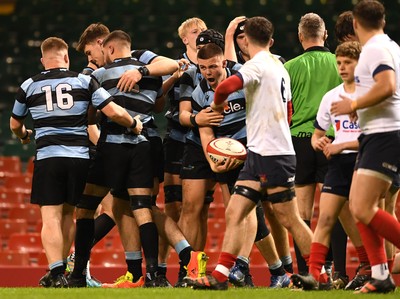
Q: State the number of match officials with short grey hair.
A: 1